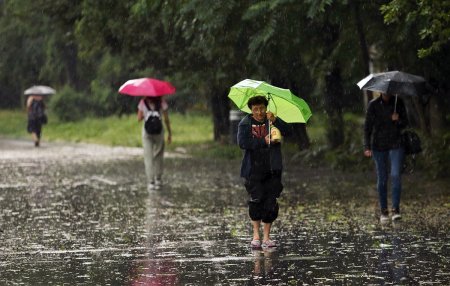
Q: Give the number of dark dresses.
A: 1